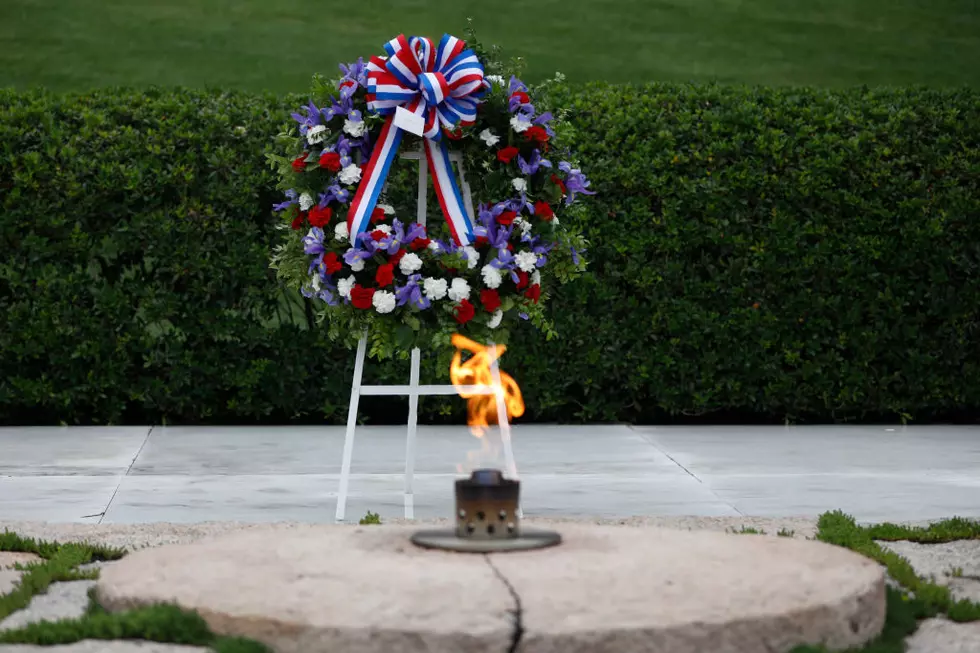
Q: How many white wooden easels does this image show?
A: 1